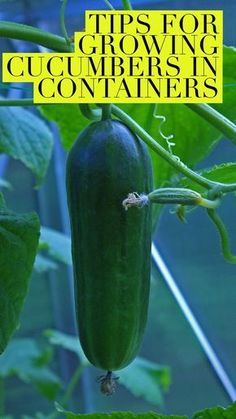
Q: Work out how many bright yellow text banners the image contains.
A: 4